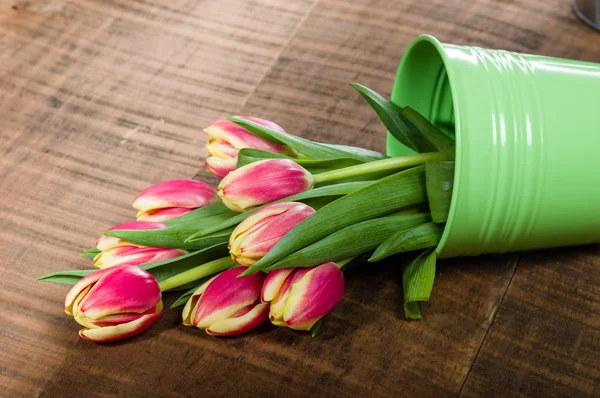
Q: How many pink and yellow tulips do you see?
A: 8